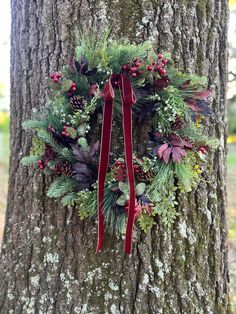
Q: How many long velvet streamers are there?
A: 2